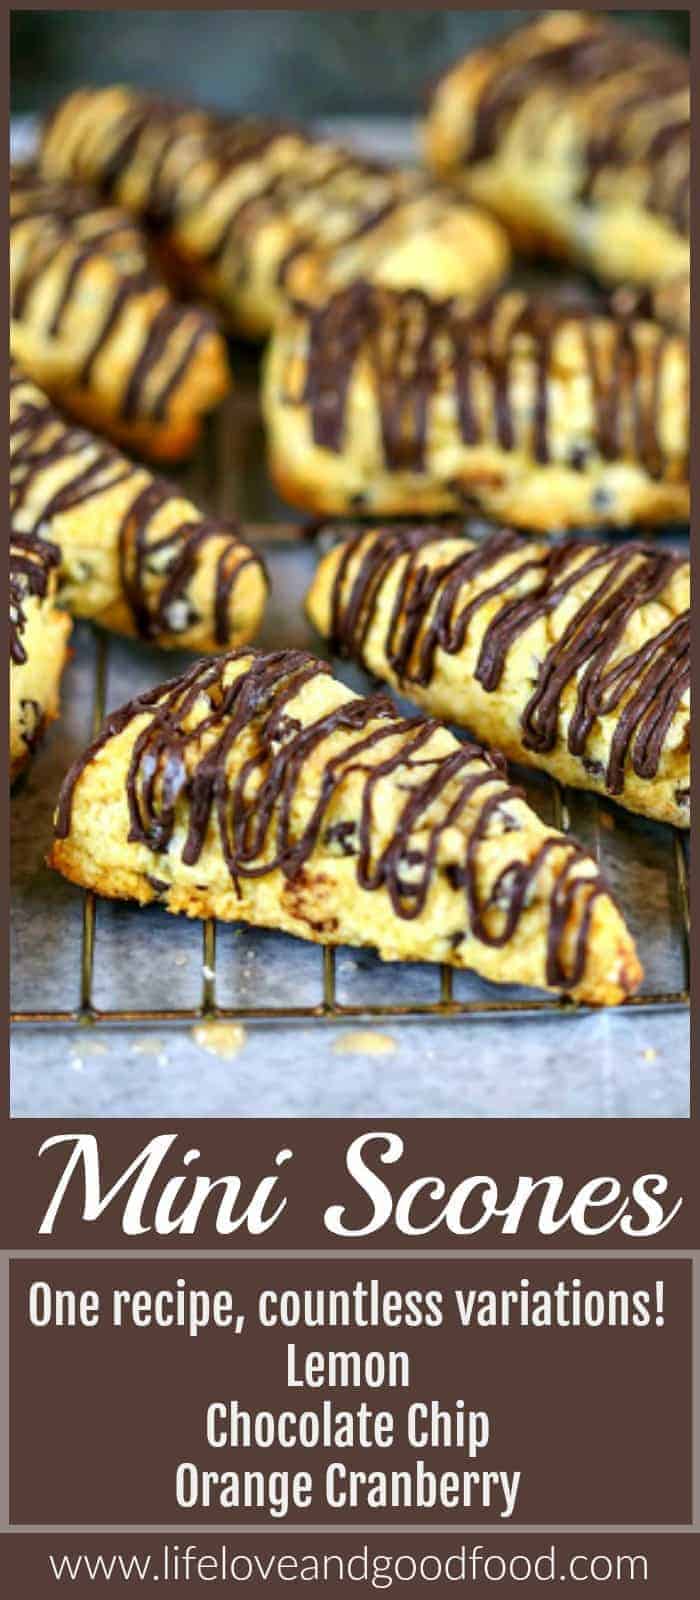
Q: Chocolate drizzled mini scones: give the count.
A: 8